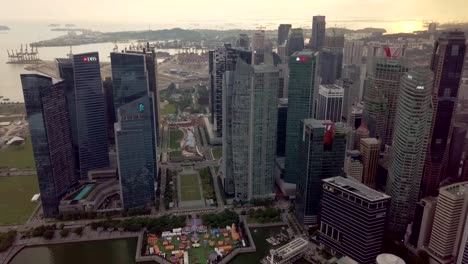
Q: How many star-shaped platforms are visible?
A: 1